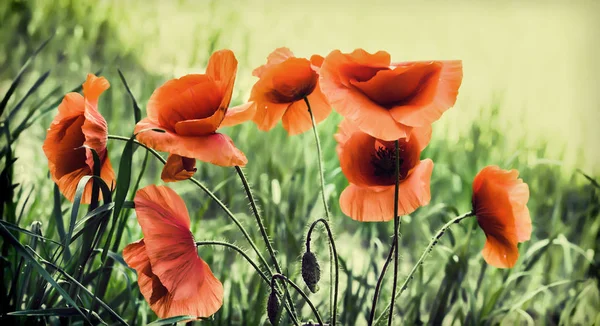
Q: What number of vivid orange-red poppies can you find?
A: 7